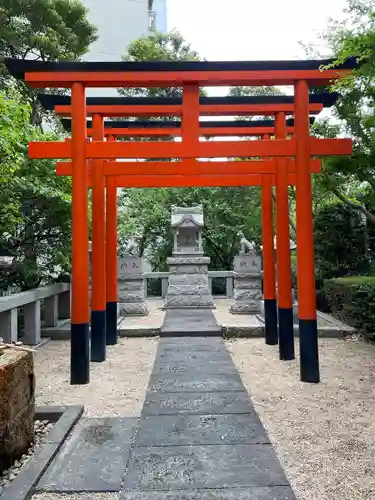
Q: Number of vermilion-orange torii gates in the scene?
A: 3